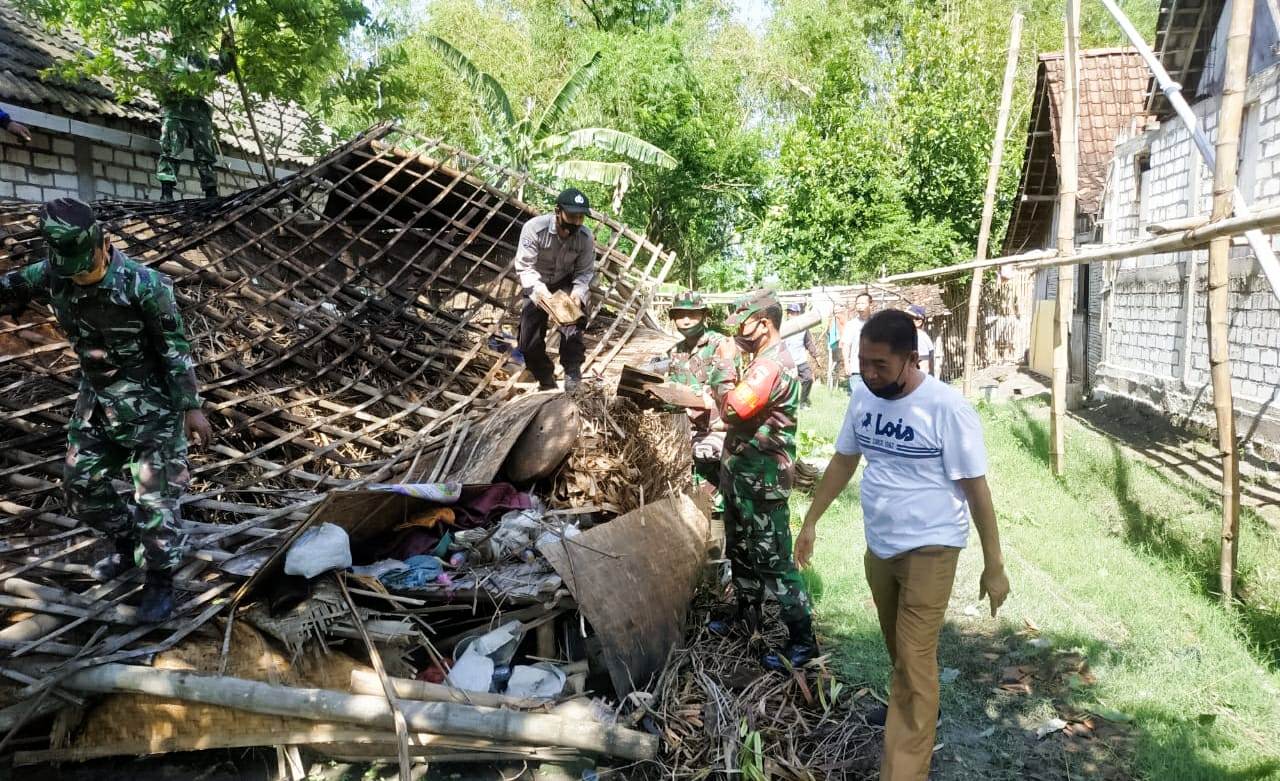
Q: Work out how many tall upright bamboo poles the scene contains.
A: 3